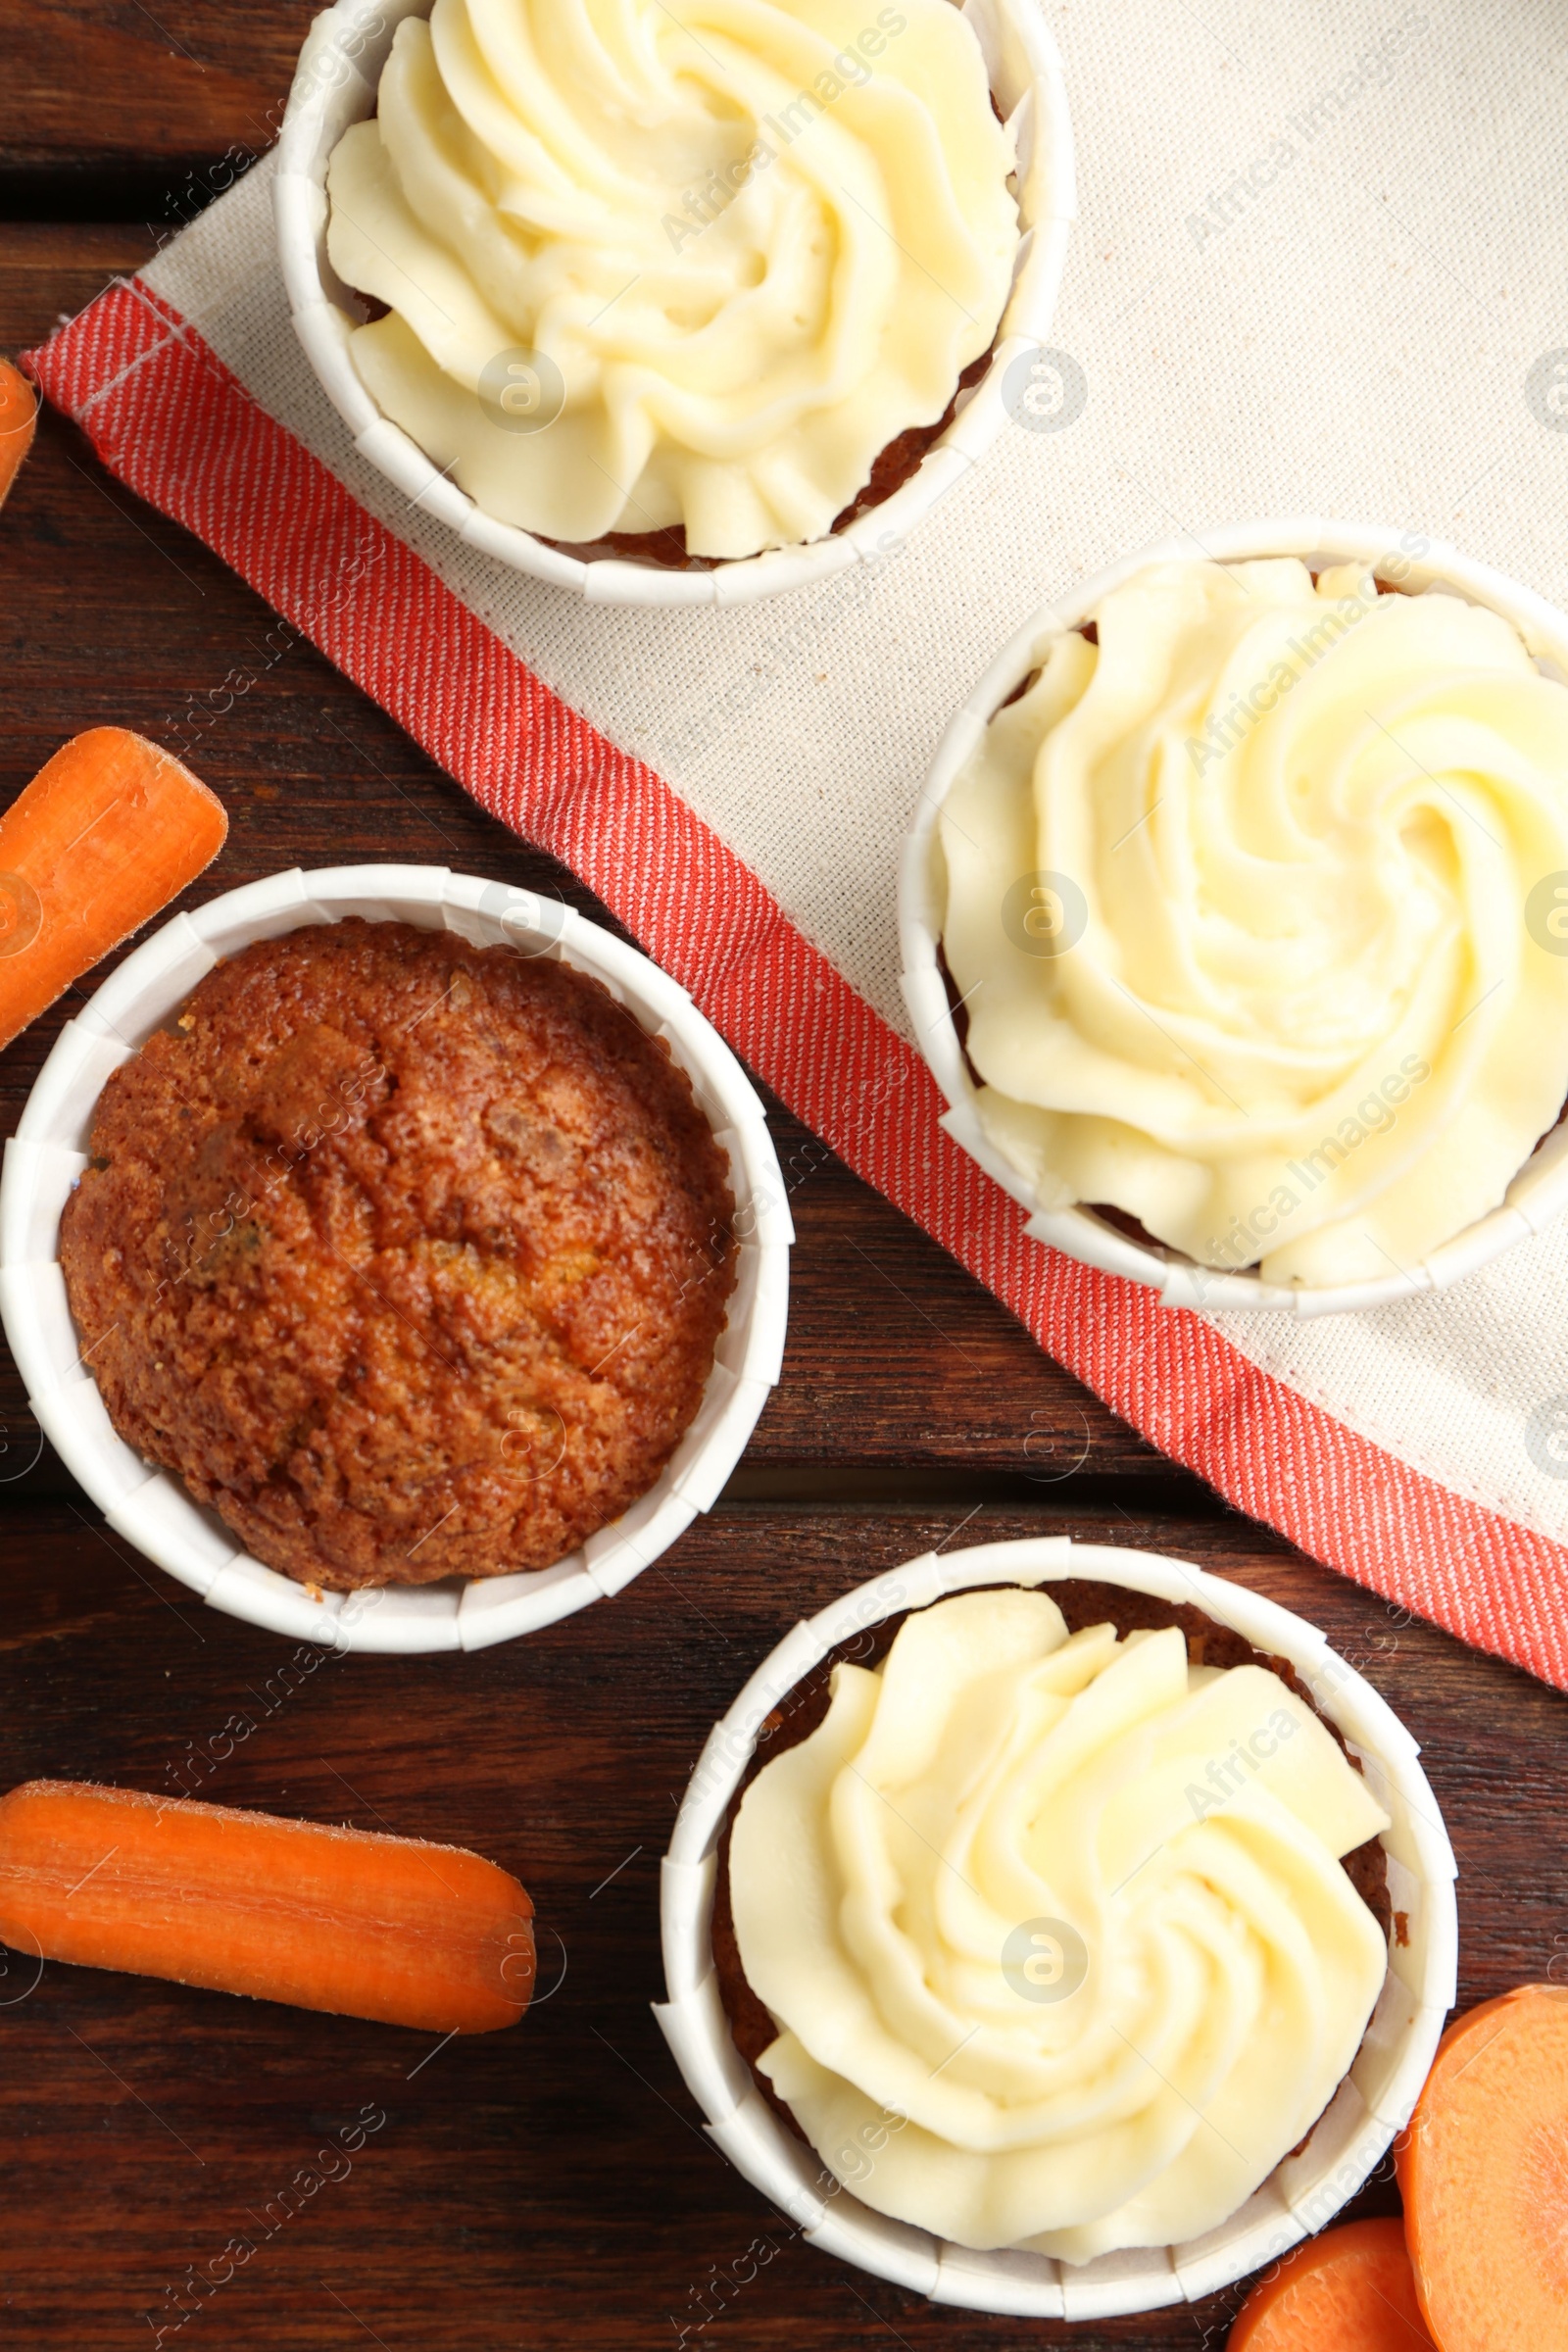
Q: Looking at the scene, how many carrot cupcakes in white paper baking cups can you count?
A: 4